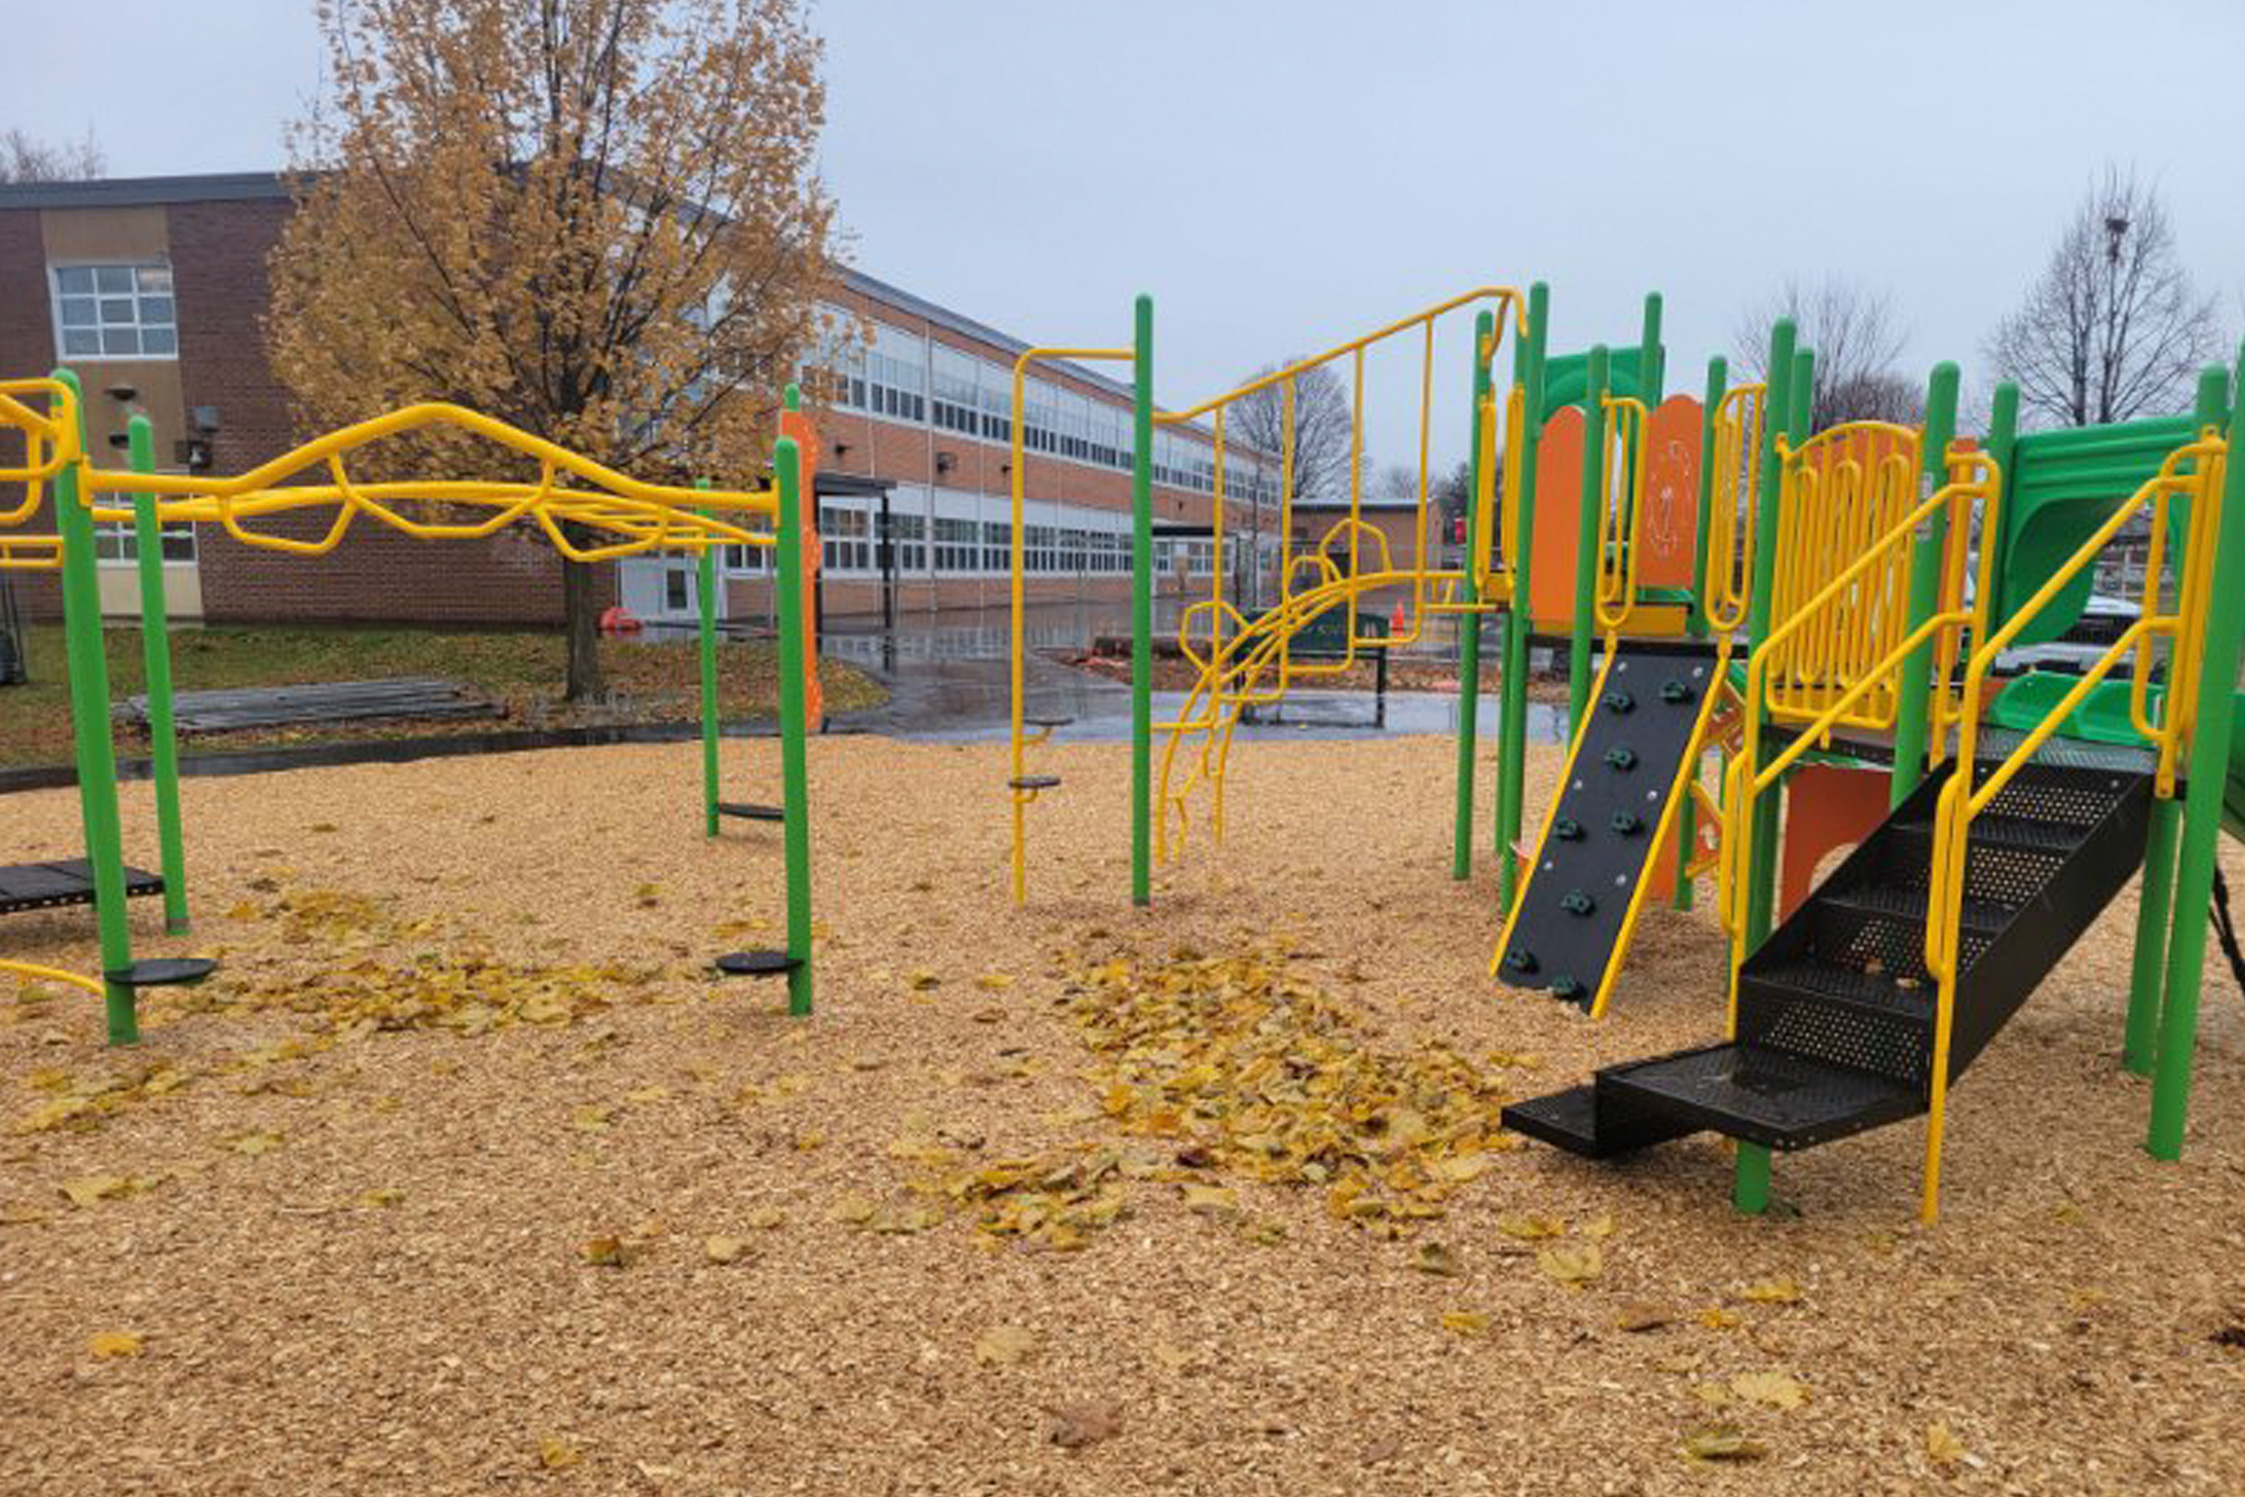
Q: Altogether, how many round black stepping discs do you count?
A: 5